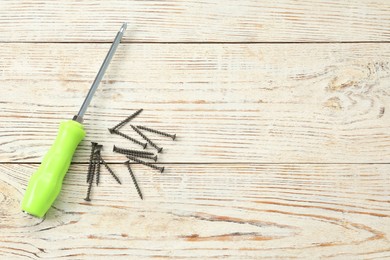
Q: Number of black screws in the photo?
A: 12